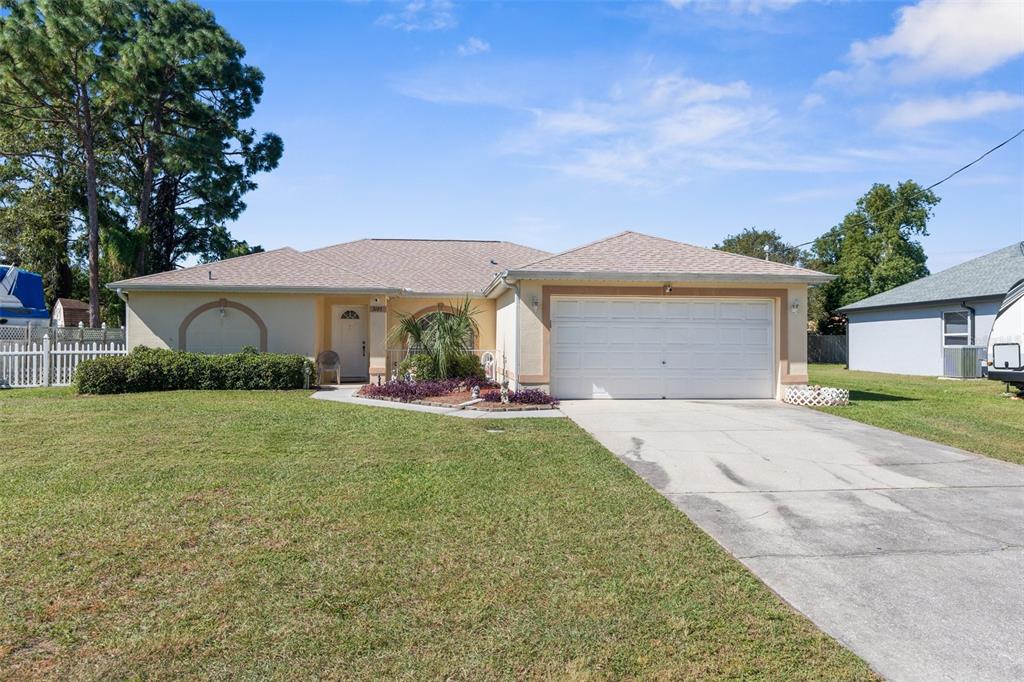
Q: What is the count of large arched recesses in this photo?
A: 2